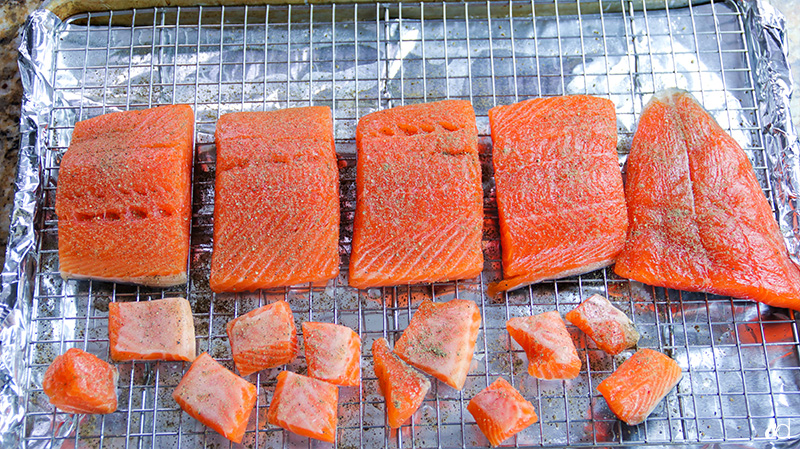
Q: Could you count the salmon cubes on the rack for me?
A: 12